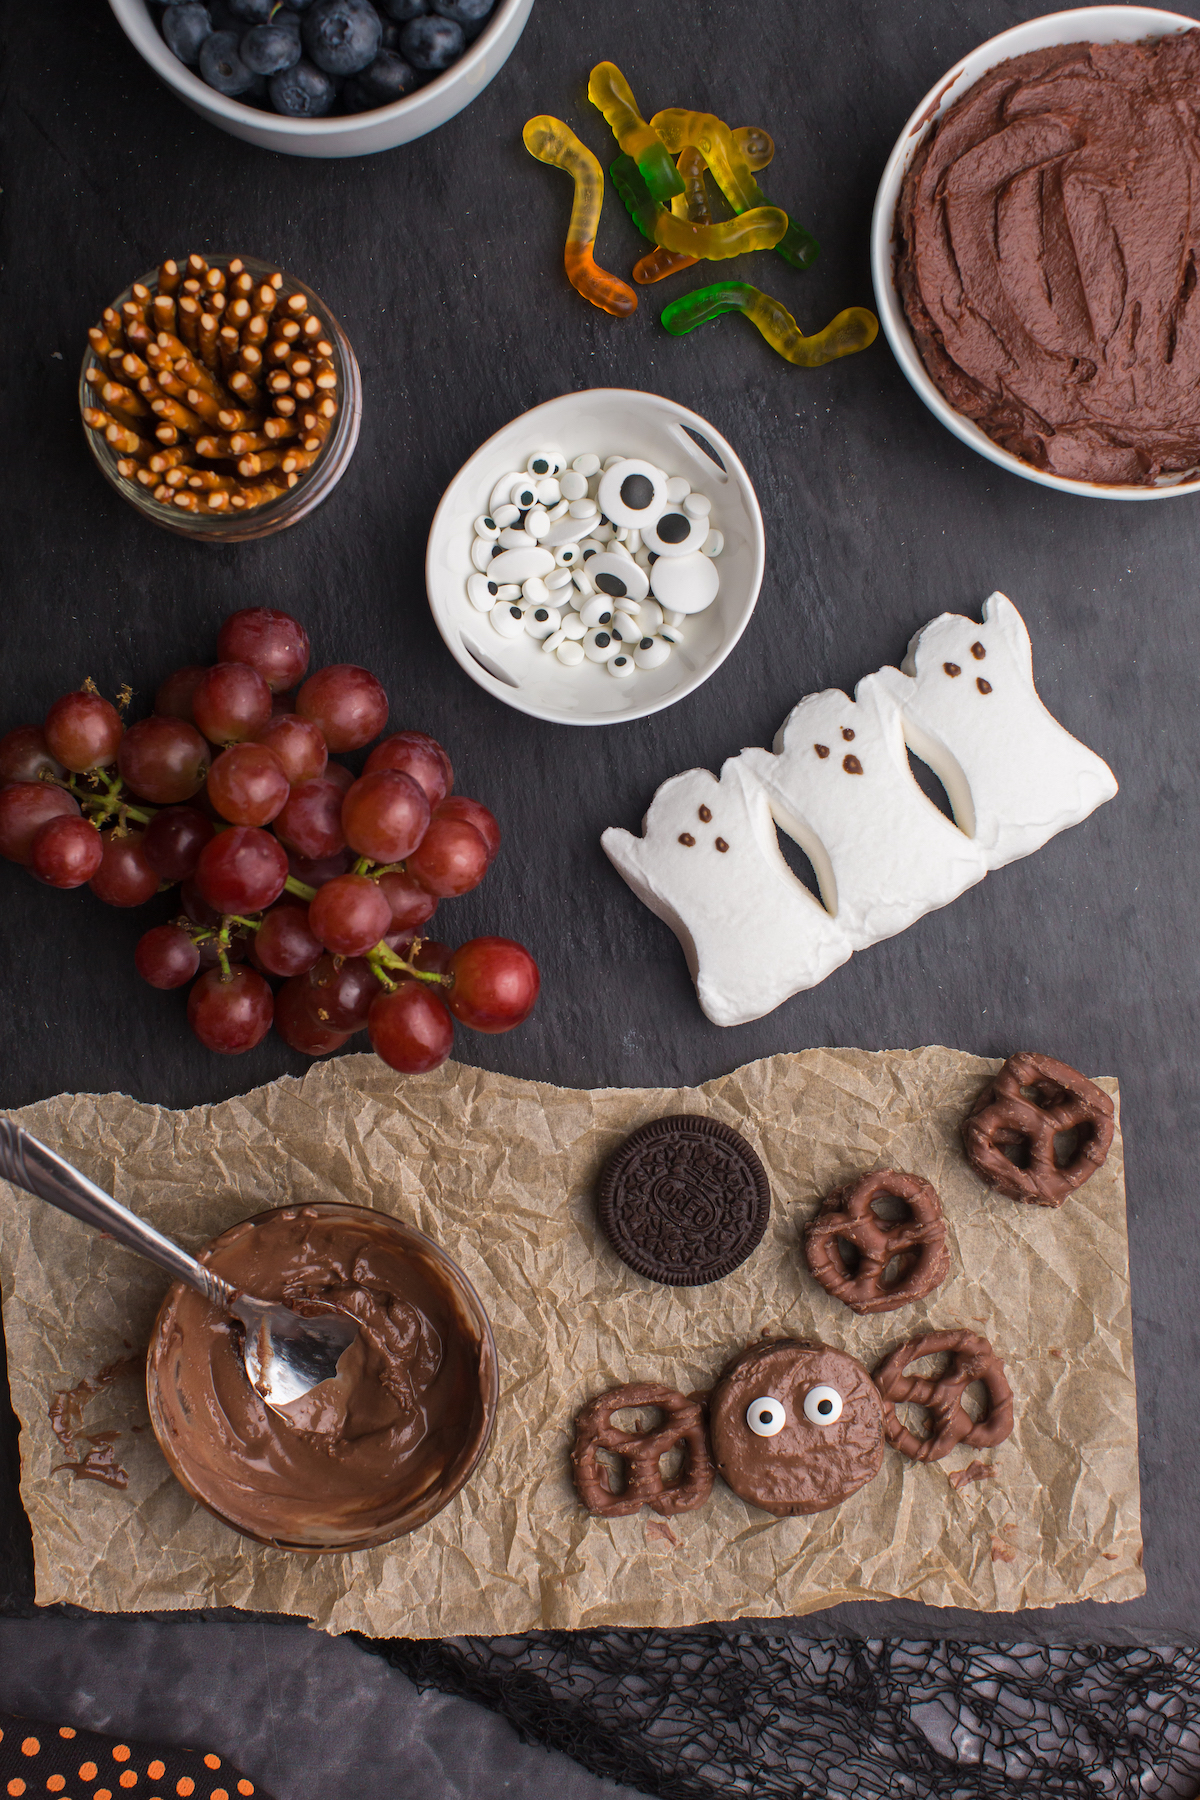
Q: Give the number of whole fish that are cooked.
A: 0